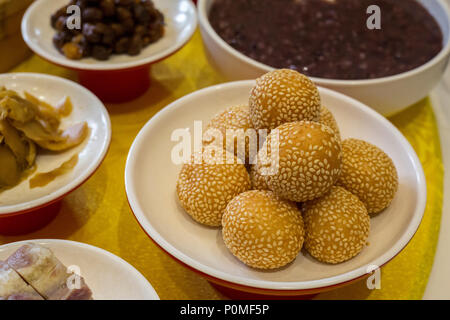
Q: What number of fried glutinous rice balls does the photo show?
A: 9